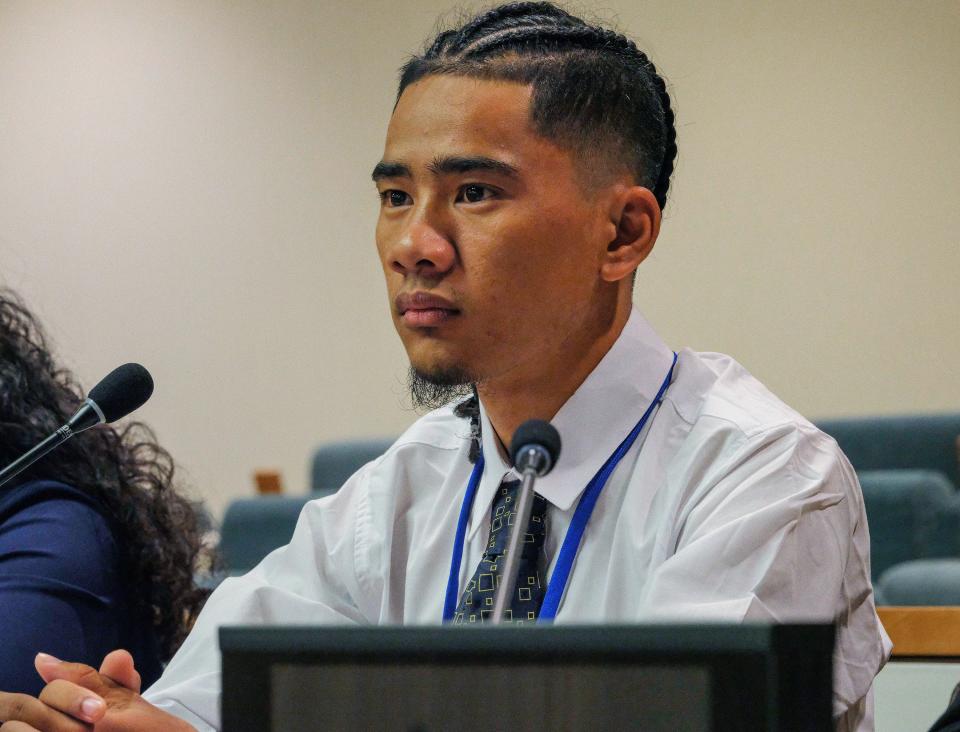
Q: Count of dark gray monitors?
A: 1